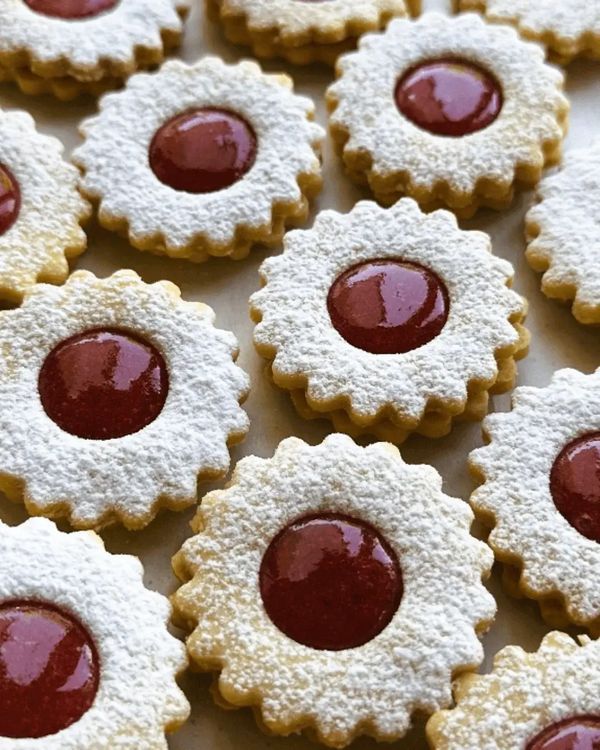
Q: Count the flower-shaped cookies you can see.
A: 13